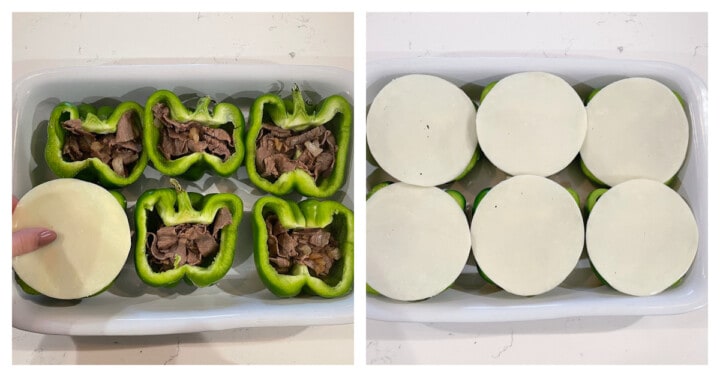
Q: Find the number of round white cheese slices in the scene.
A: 7